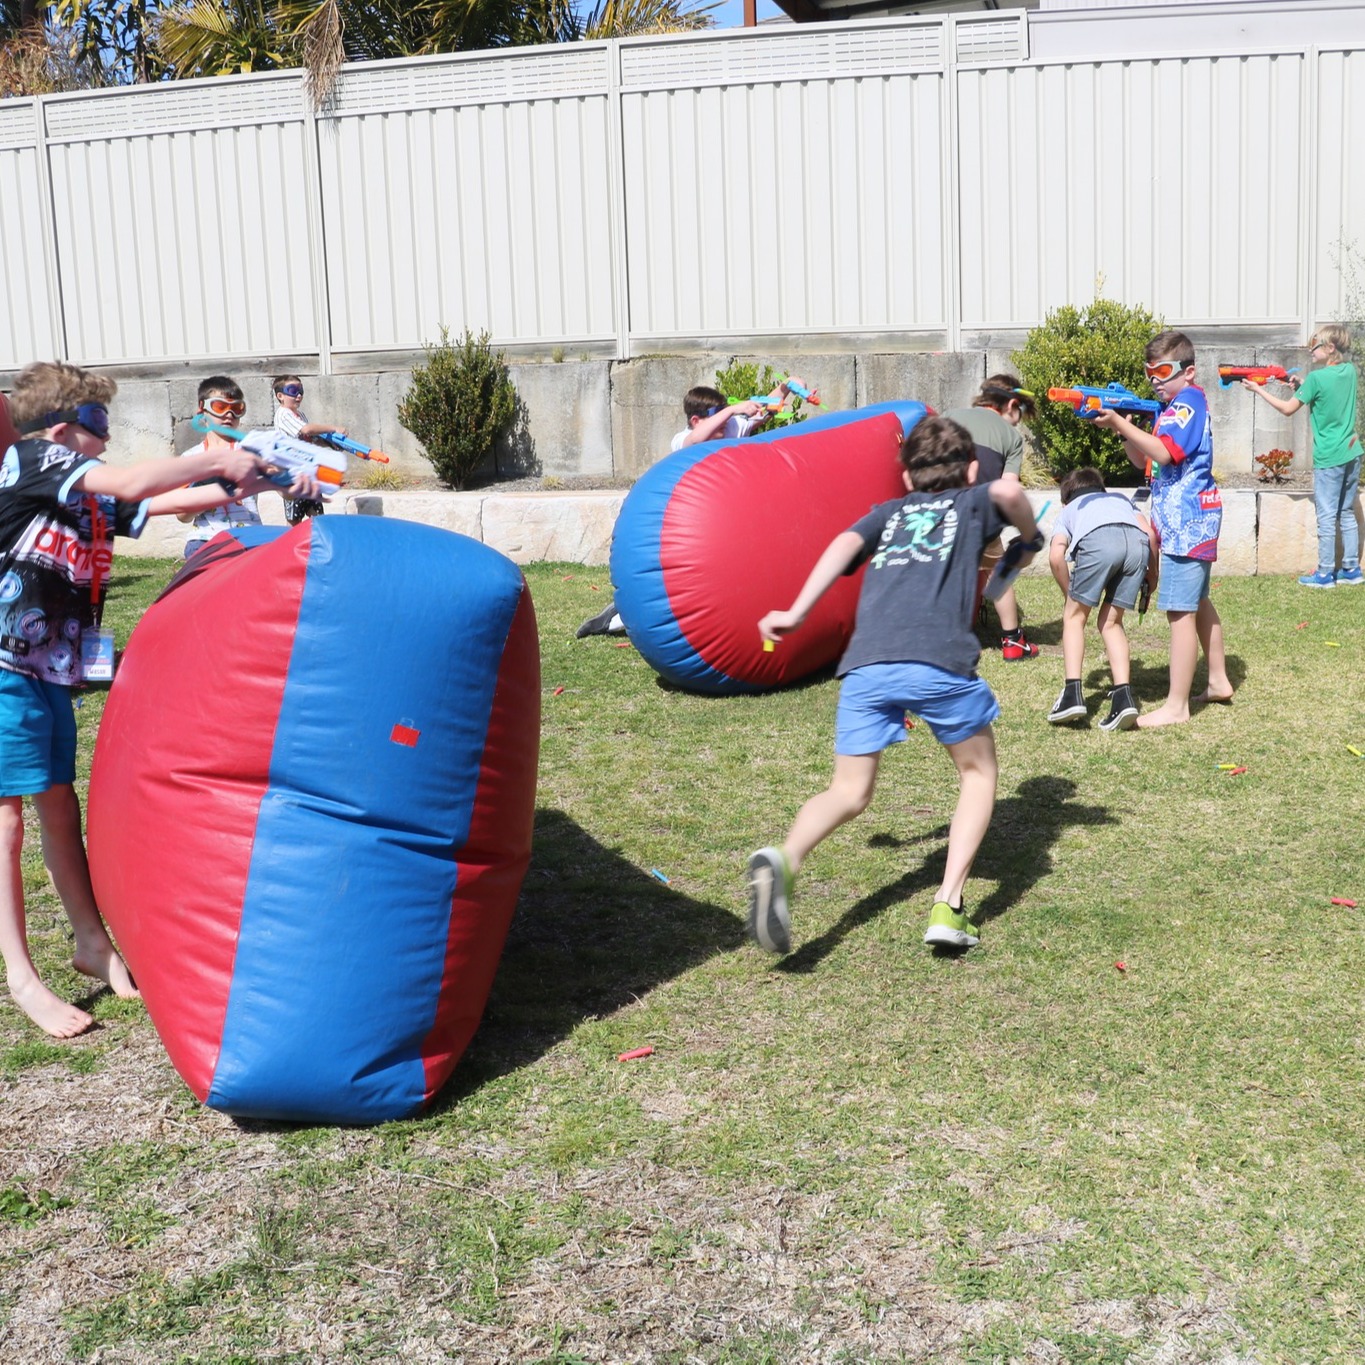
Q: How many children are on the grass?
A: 9